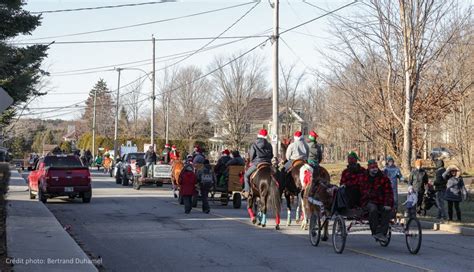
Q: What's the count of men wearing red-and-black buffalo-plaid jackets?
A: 2